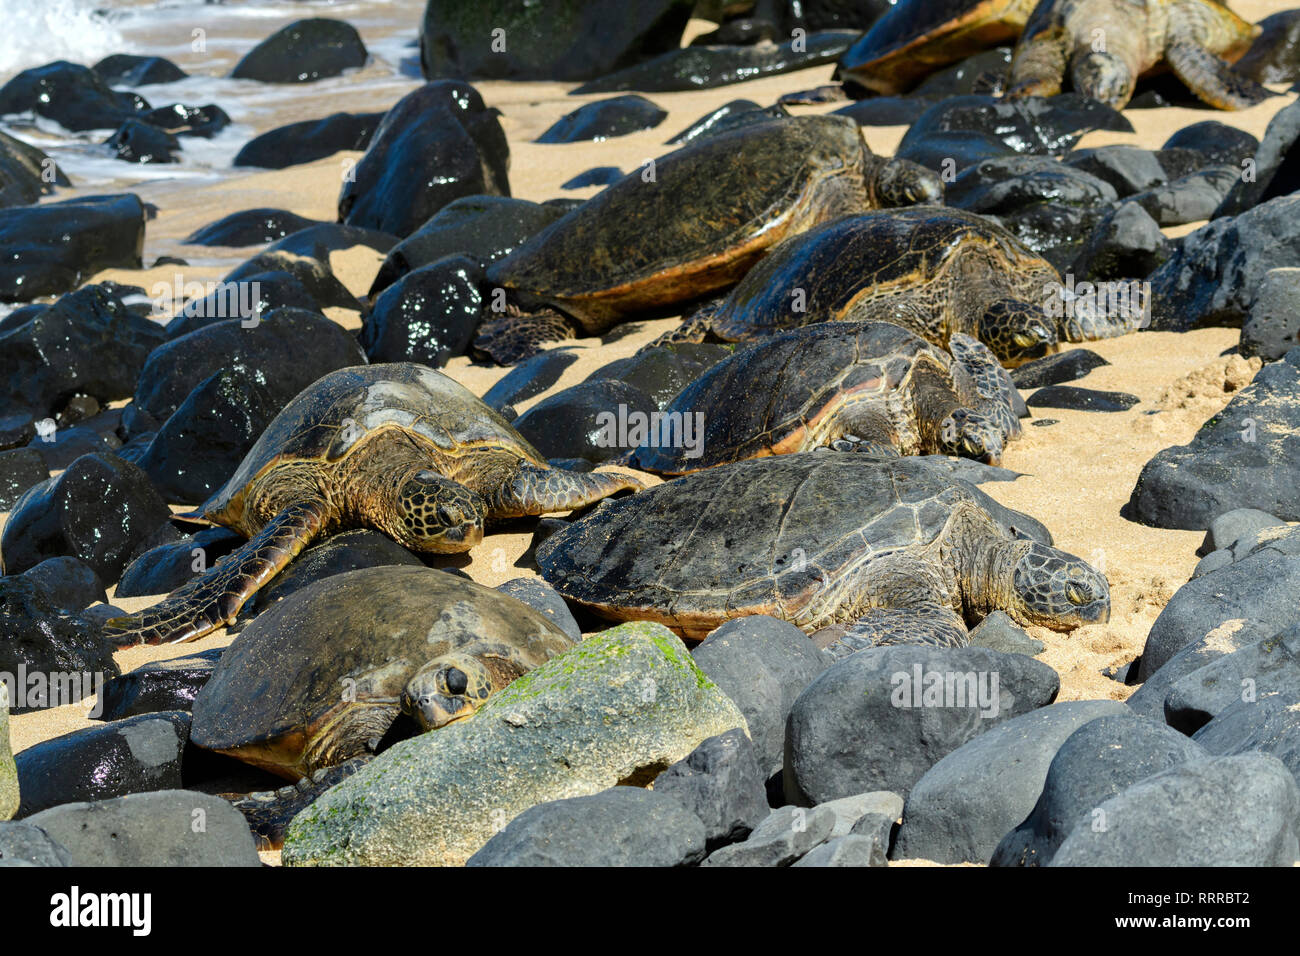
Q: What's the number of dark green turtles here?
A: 8